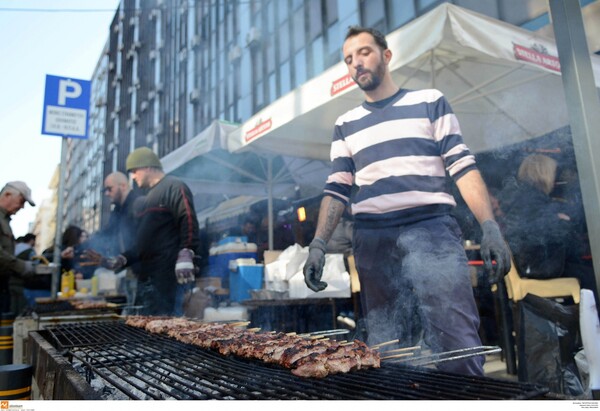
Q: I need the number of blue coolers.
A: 2